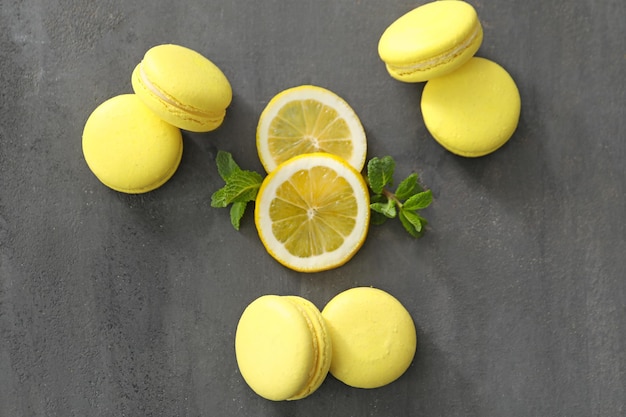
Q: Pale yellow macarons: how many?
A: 6